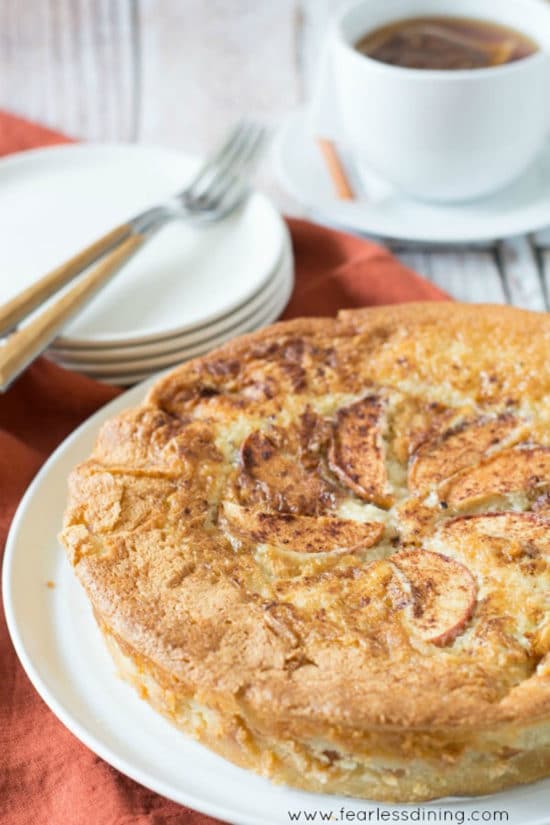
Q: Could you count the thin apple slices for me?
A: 7